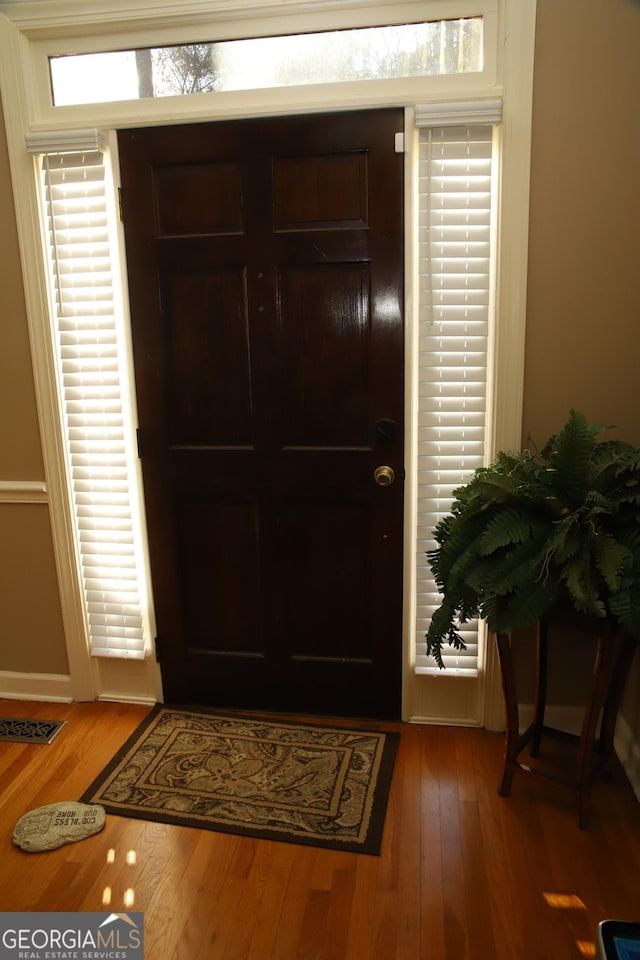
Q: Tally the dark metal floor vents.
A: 1